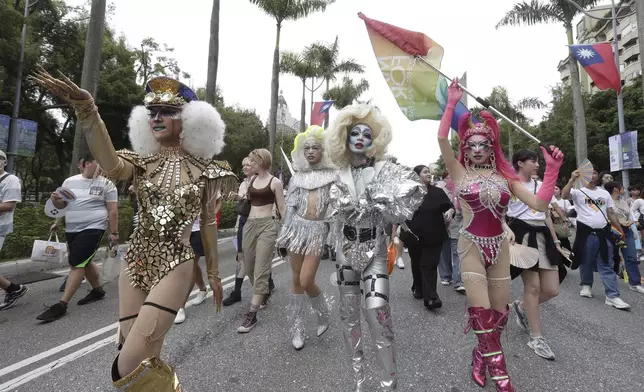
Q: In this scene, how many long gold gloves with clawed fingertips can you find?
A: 2